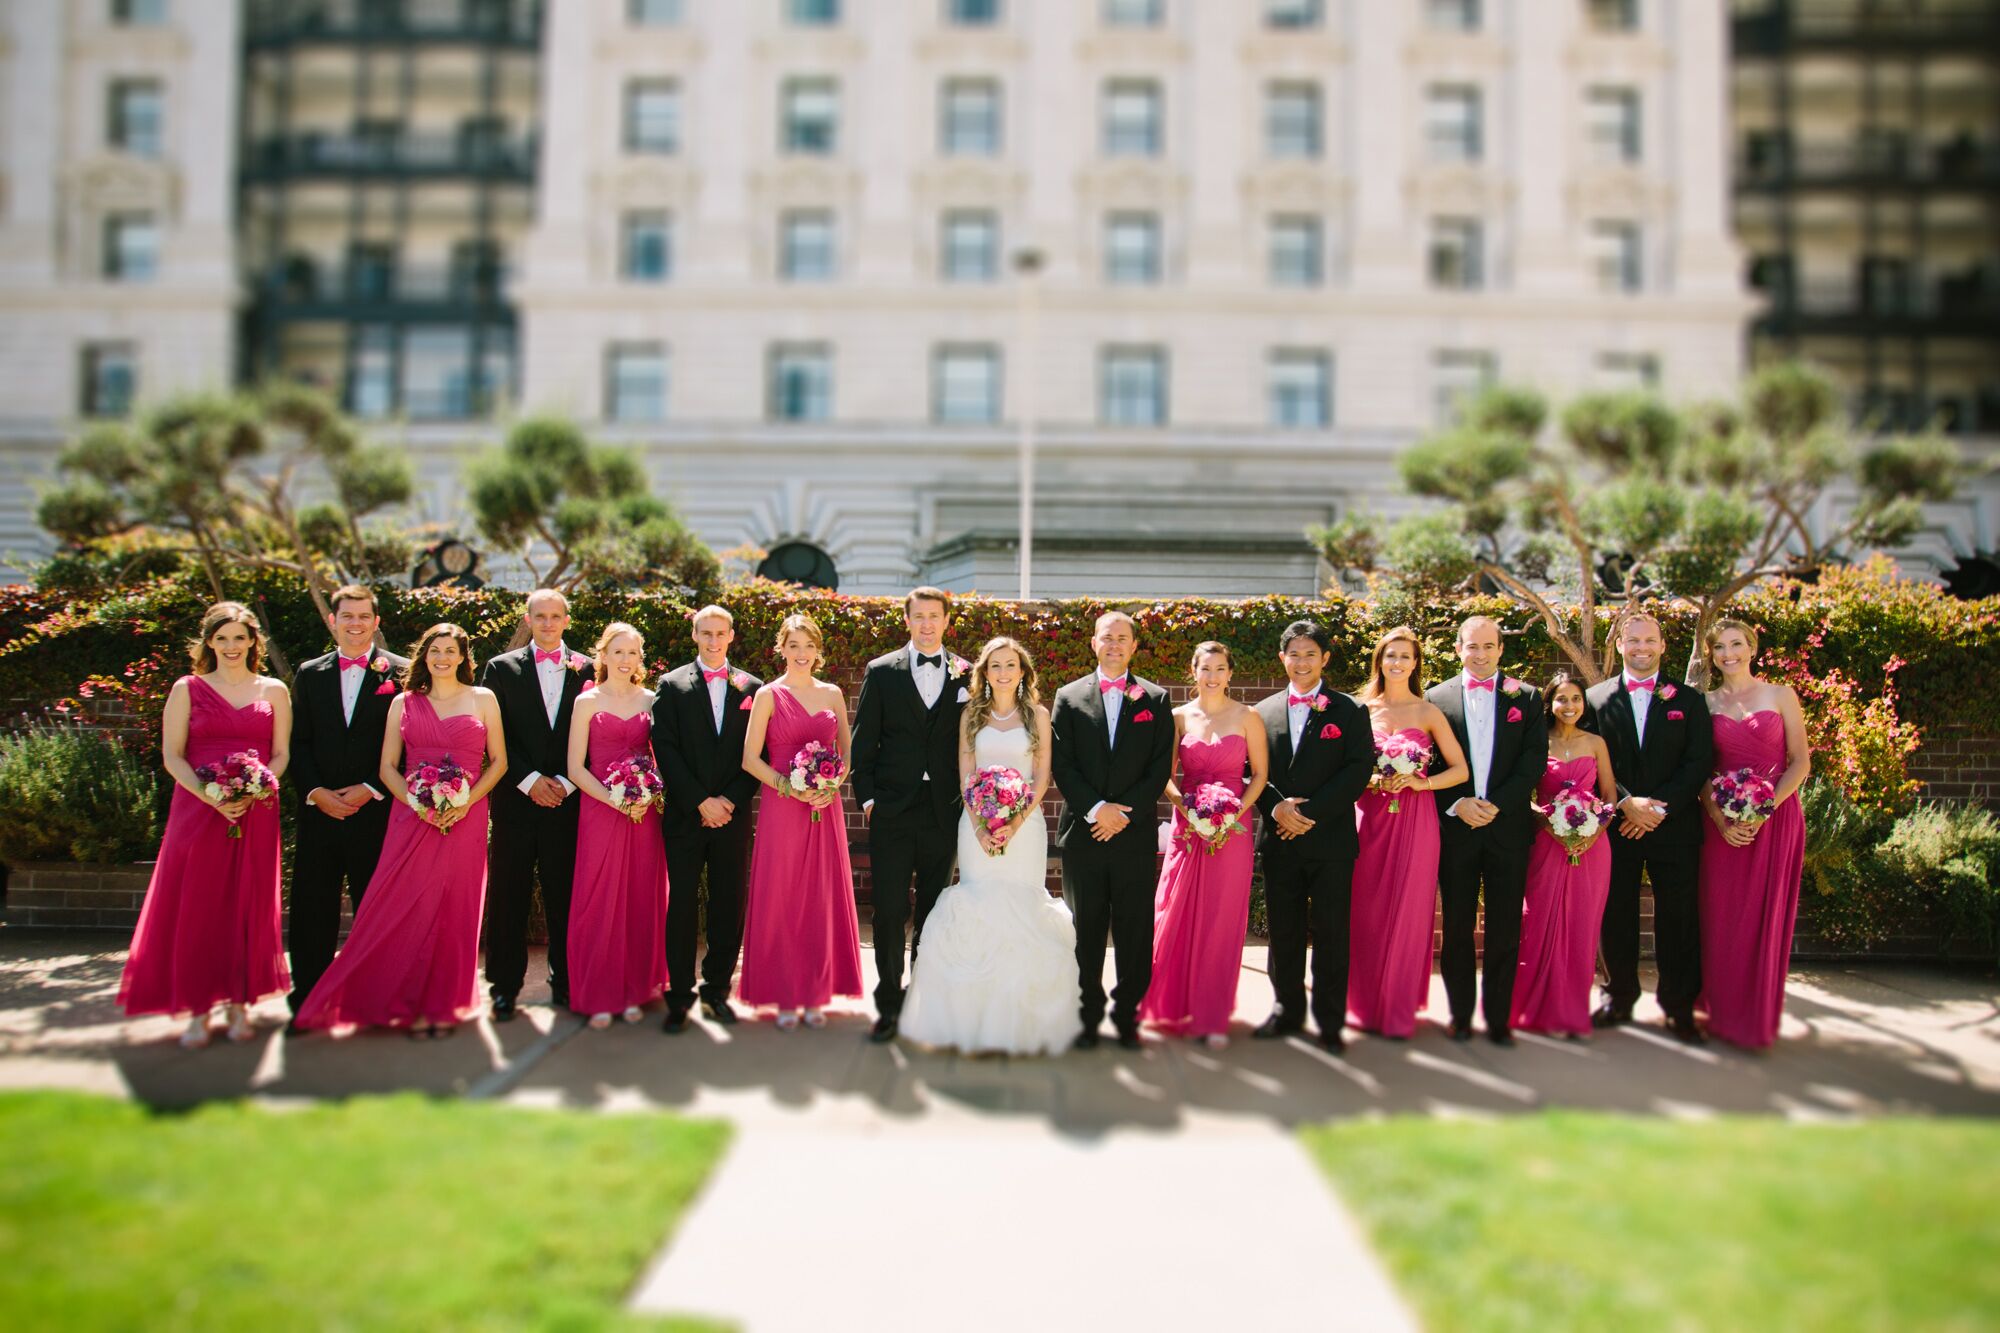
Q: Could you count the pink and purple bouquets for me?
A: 9